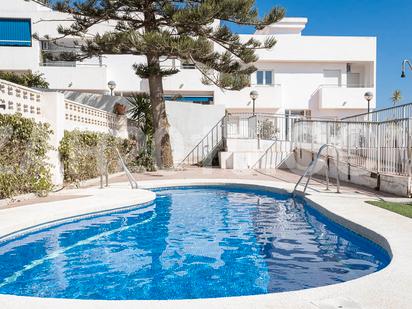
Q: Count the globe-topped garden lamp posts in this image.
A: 3